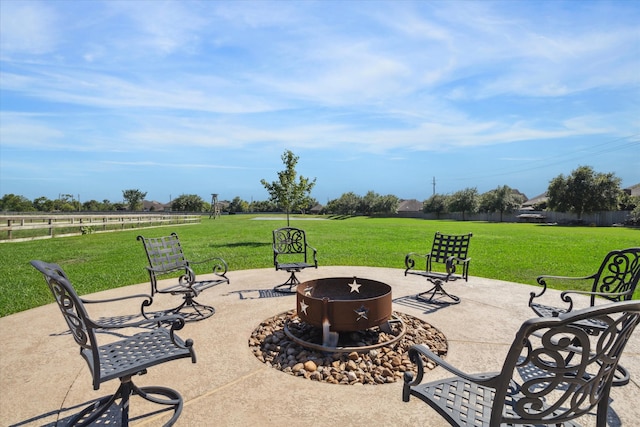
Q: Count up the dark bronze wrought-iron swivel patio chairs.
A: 6